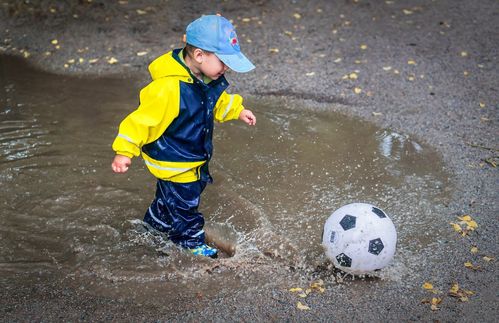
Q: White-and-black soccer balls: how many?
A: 1